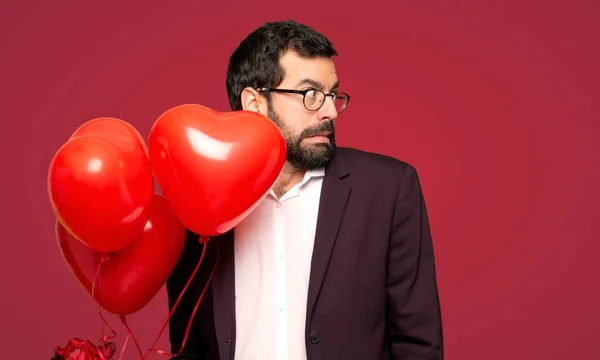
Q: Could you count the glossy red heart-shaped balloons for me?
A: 3